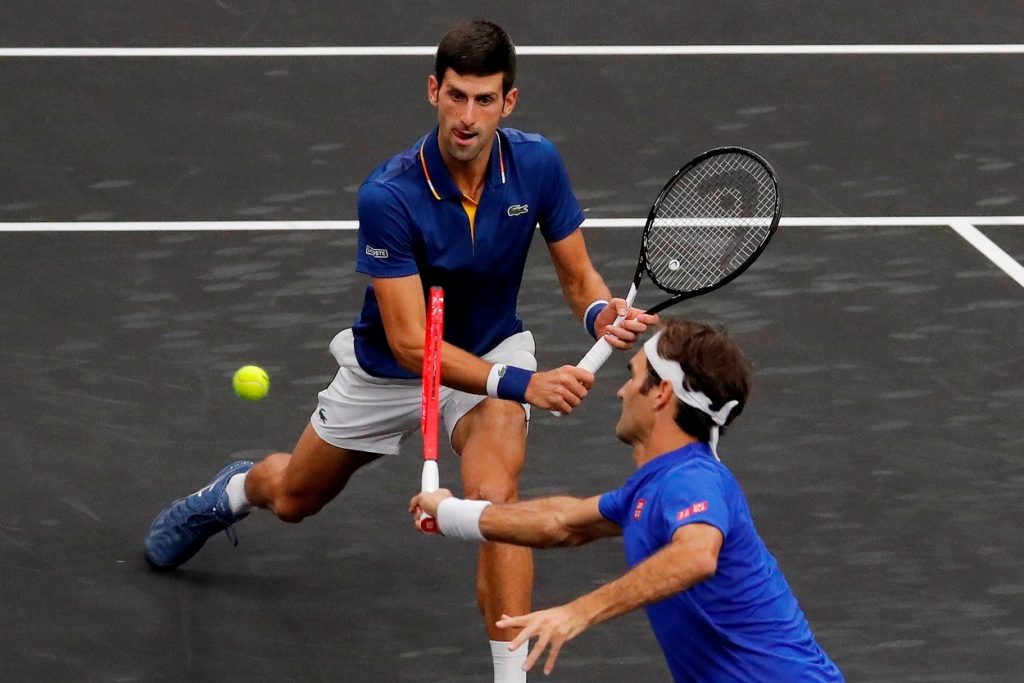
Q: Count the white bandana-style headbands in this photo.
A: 1